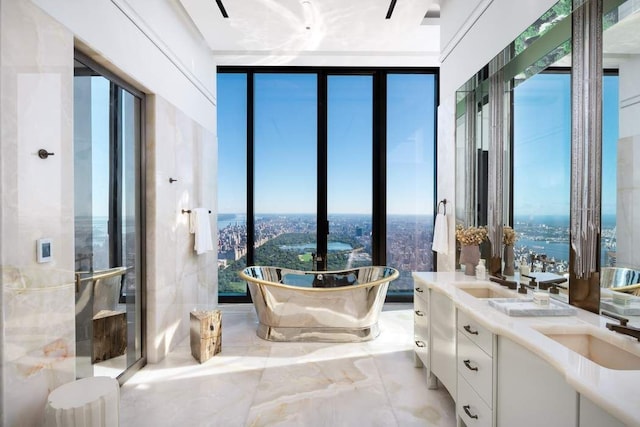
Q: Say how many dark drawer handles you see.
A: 6